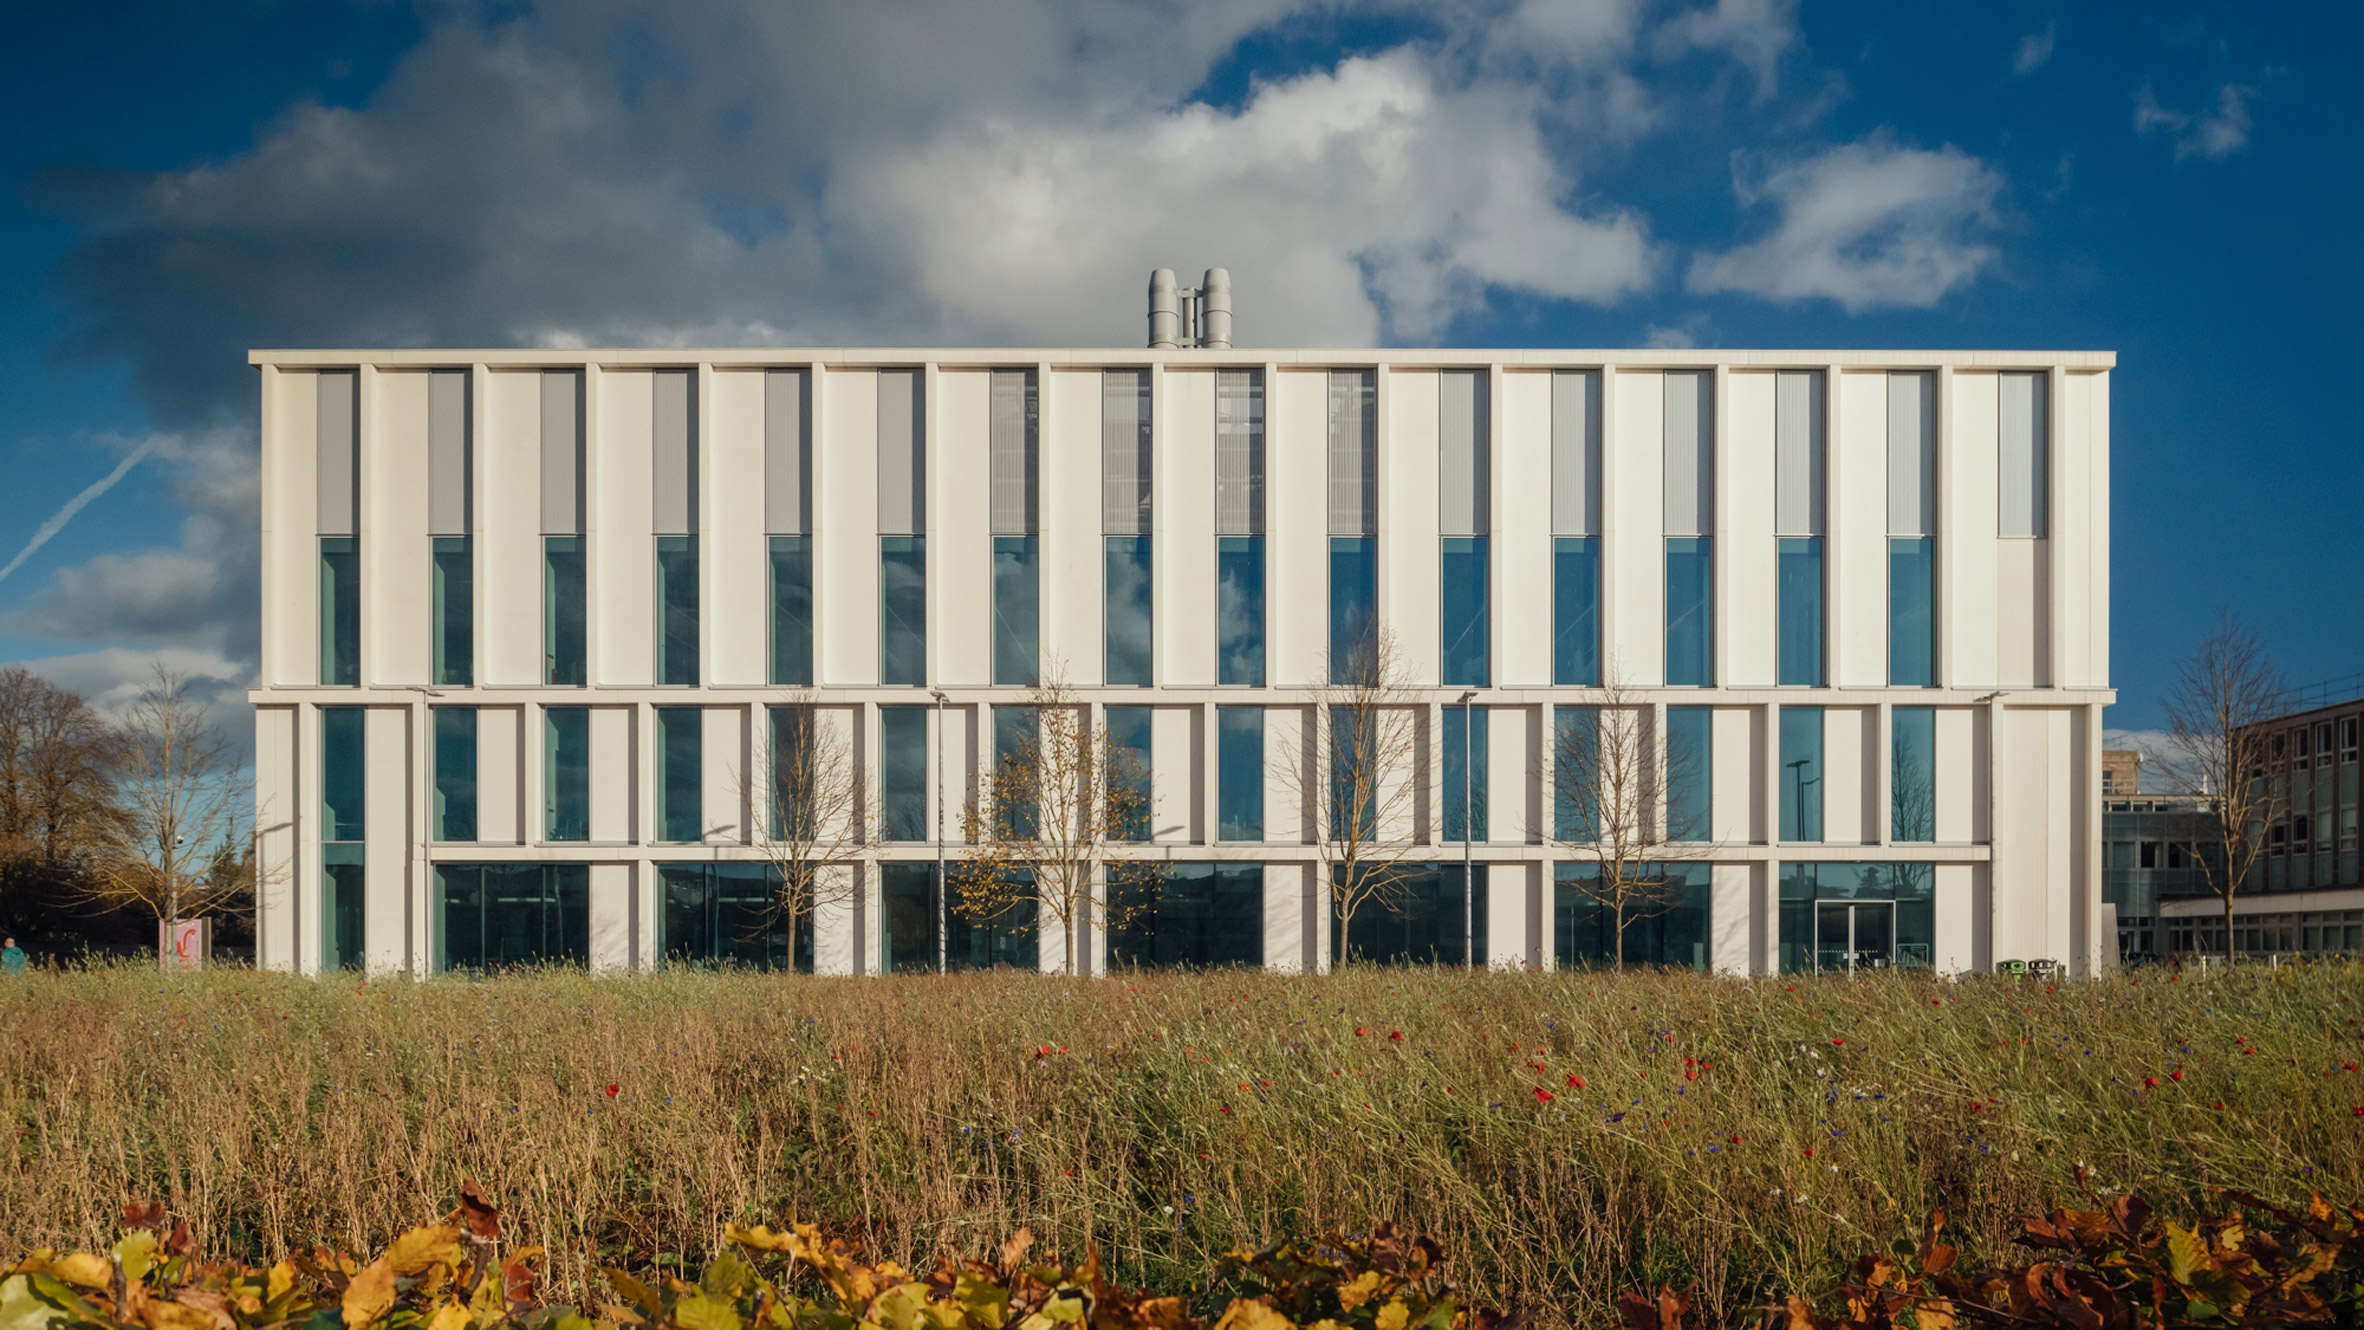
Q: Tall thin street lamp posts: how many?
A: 4